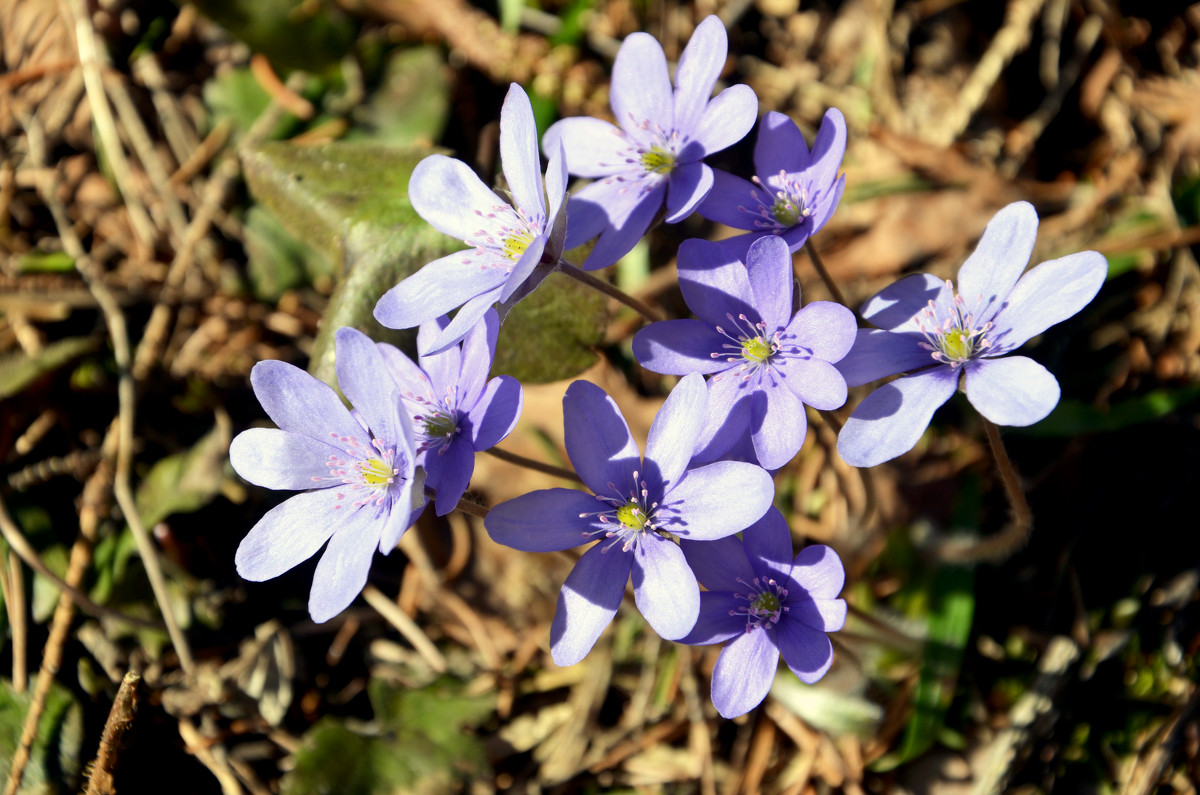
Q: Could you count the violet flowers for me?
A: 9